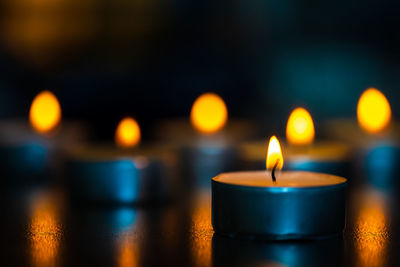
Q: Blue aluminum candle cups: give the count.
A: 6